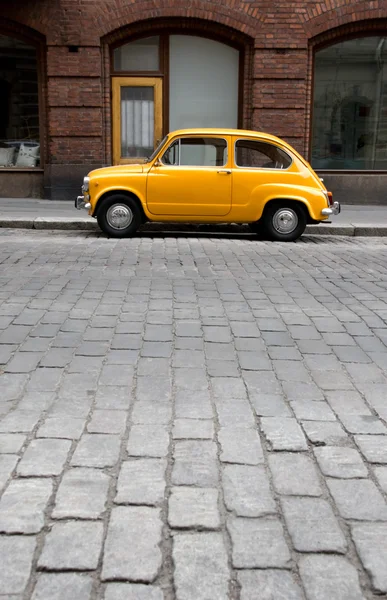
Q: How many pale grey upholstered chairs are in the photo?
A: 0